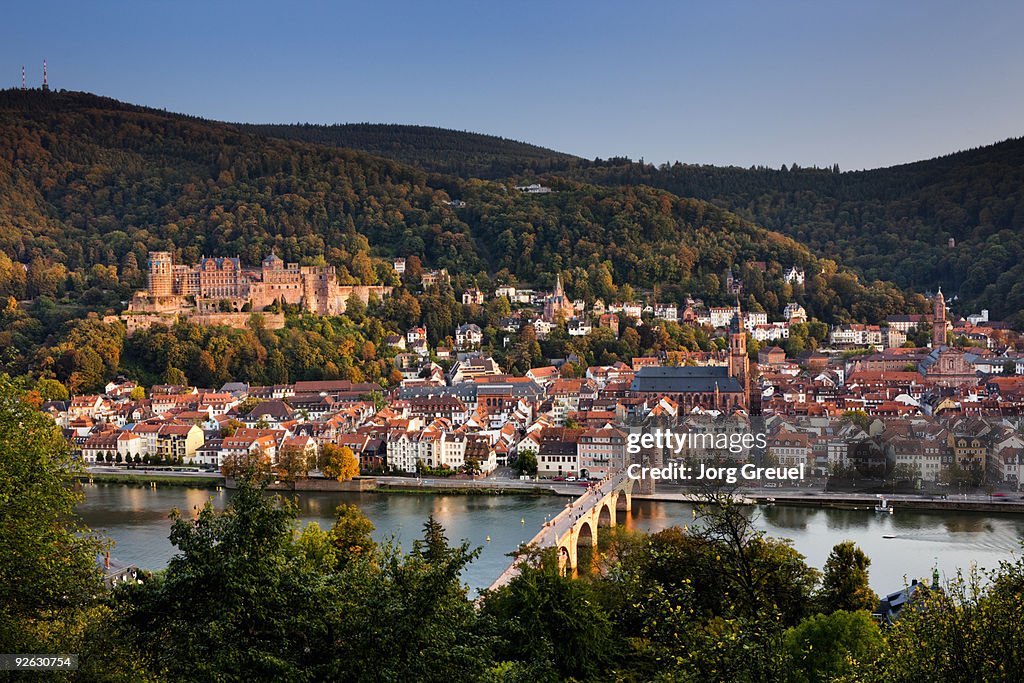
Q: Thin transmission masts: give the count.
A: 2